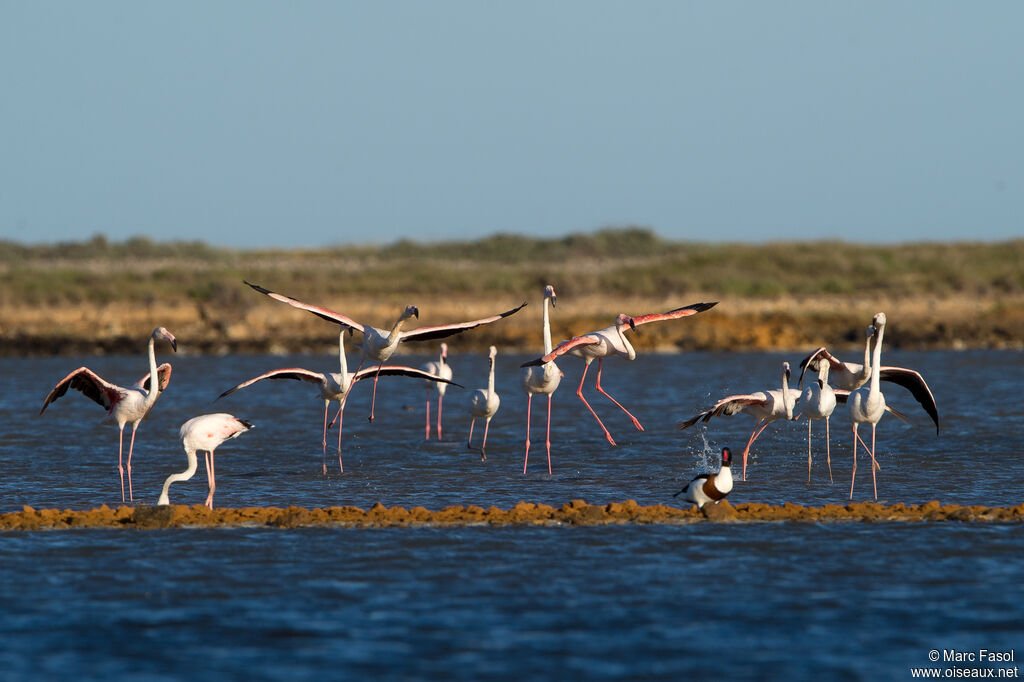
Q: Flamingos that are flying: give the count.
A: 2